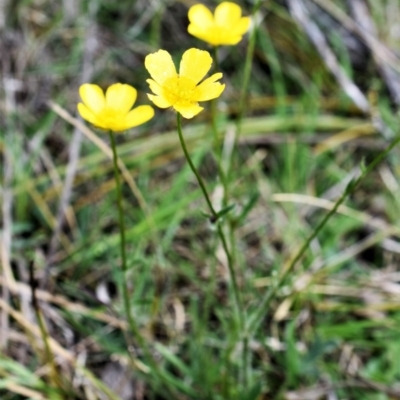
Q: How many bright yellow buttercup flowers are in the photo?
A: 3